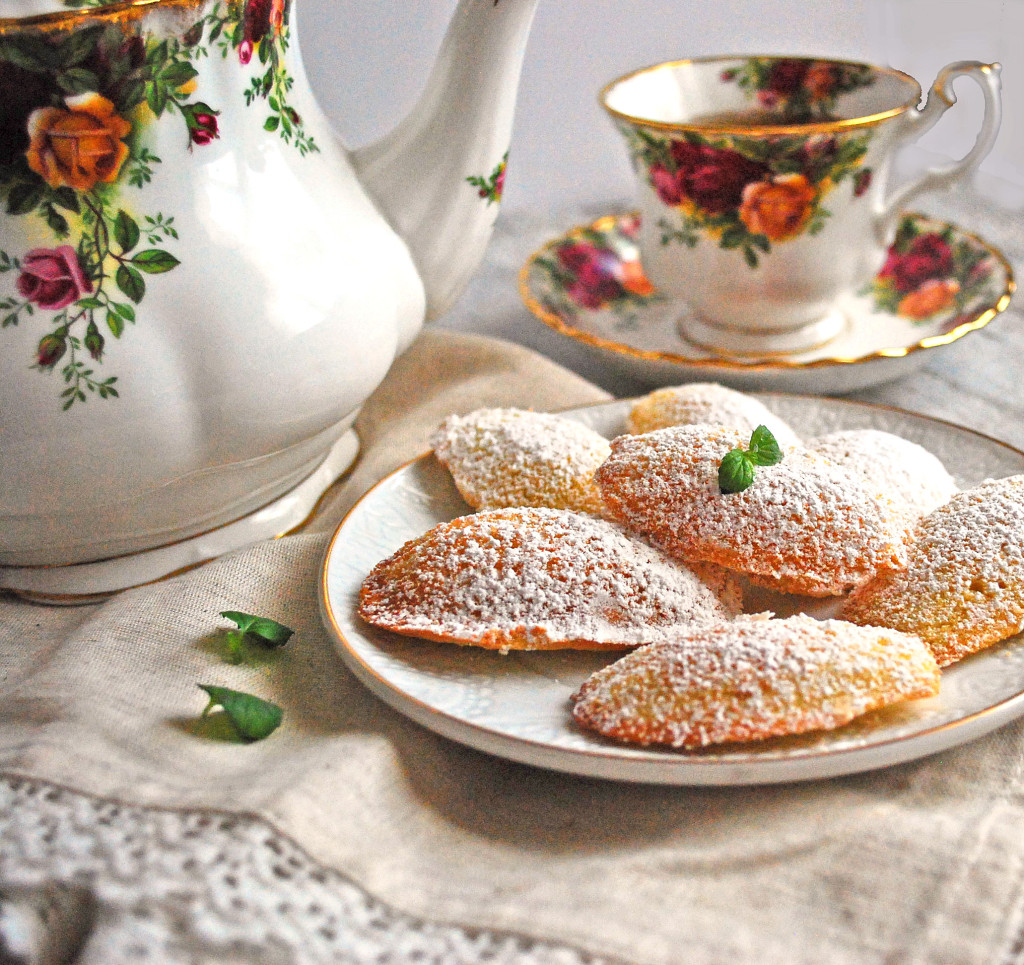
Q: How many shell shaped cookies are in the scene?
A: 7